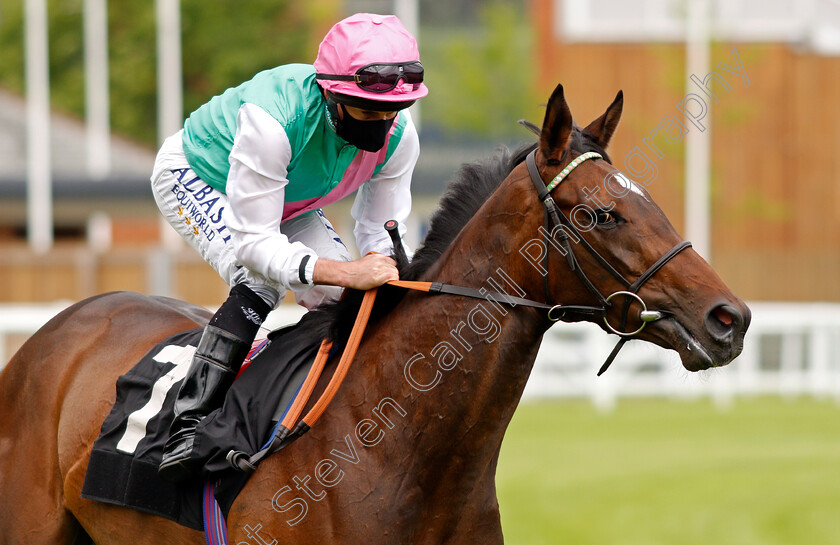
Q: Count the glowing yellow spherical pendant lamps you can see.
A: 0